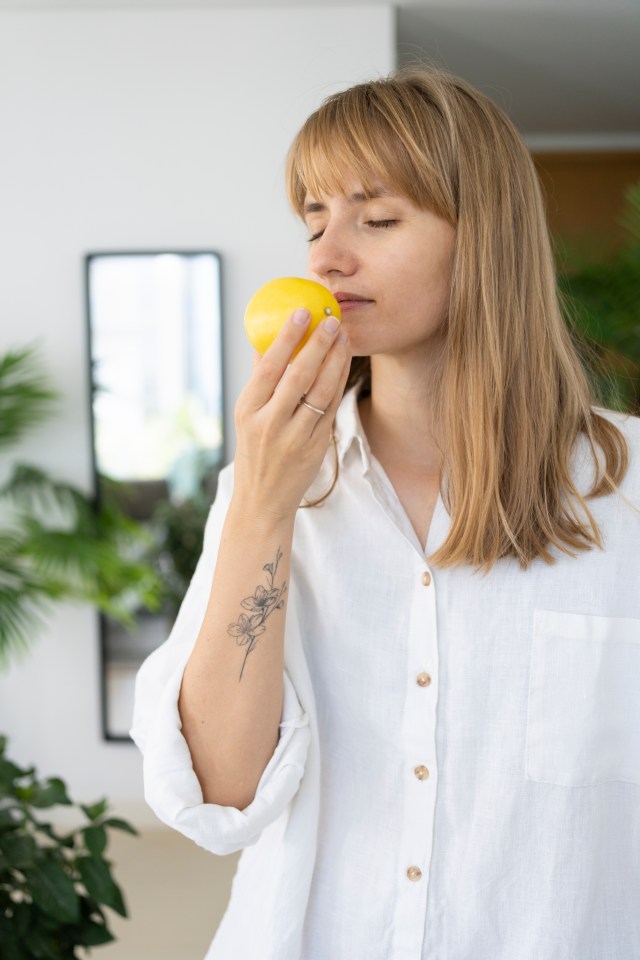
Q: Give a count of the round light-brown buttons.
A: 4